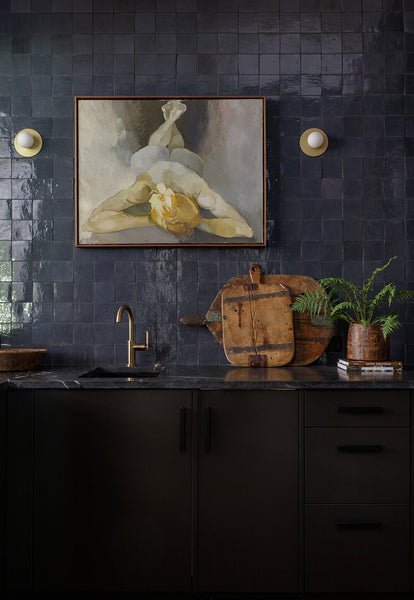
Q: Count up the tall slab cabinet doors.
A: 2